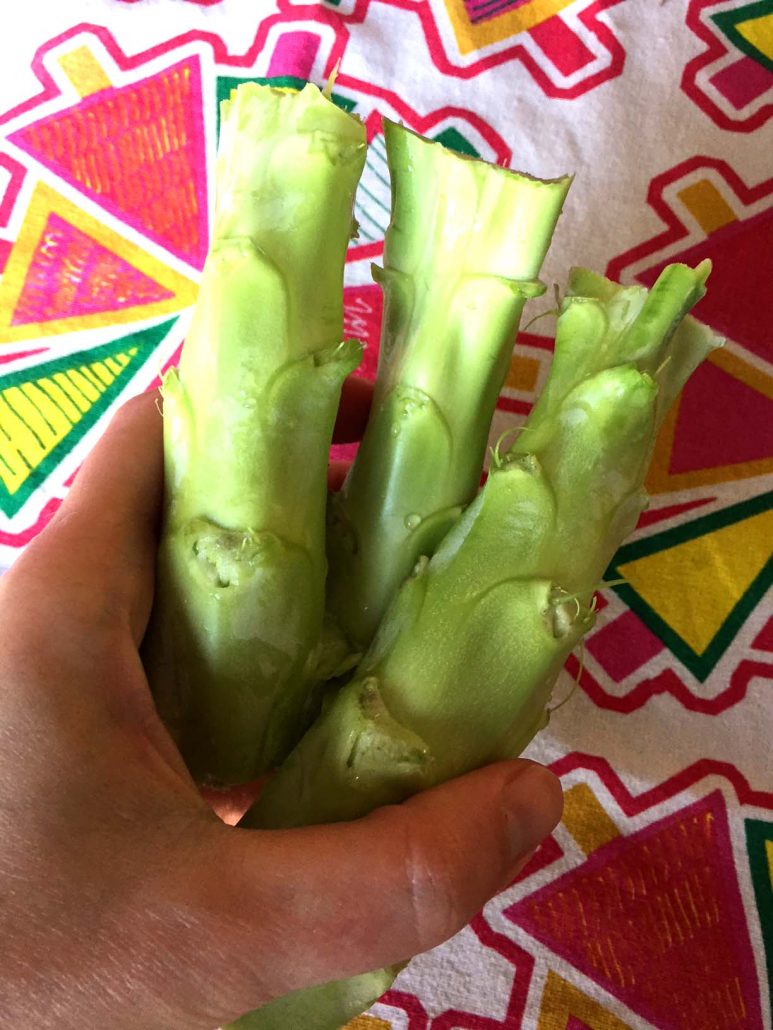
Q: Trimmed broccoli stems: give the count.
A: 3